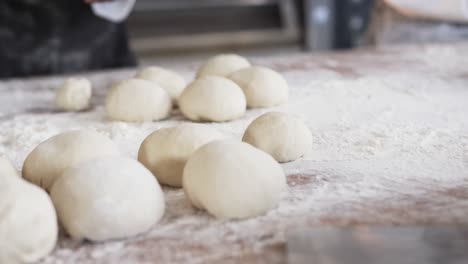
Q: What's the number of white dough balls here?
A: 13